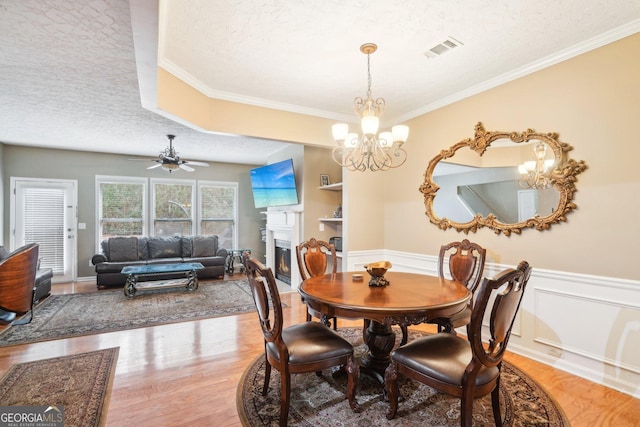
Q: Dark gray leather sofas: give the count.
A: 1